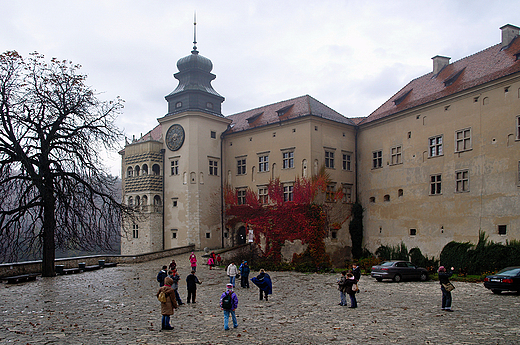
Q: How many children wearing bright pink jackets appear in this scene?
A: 2